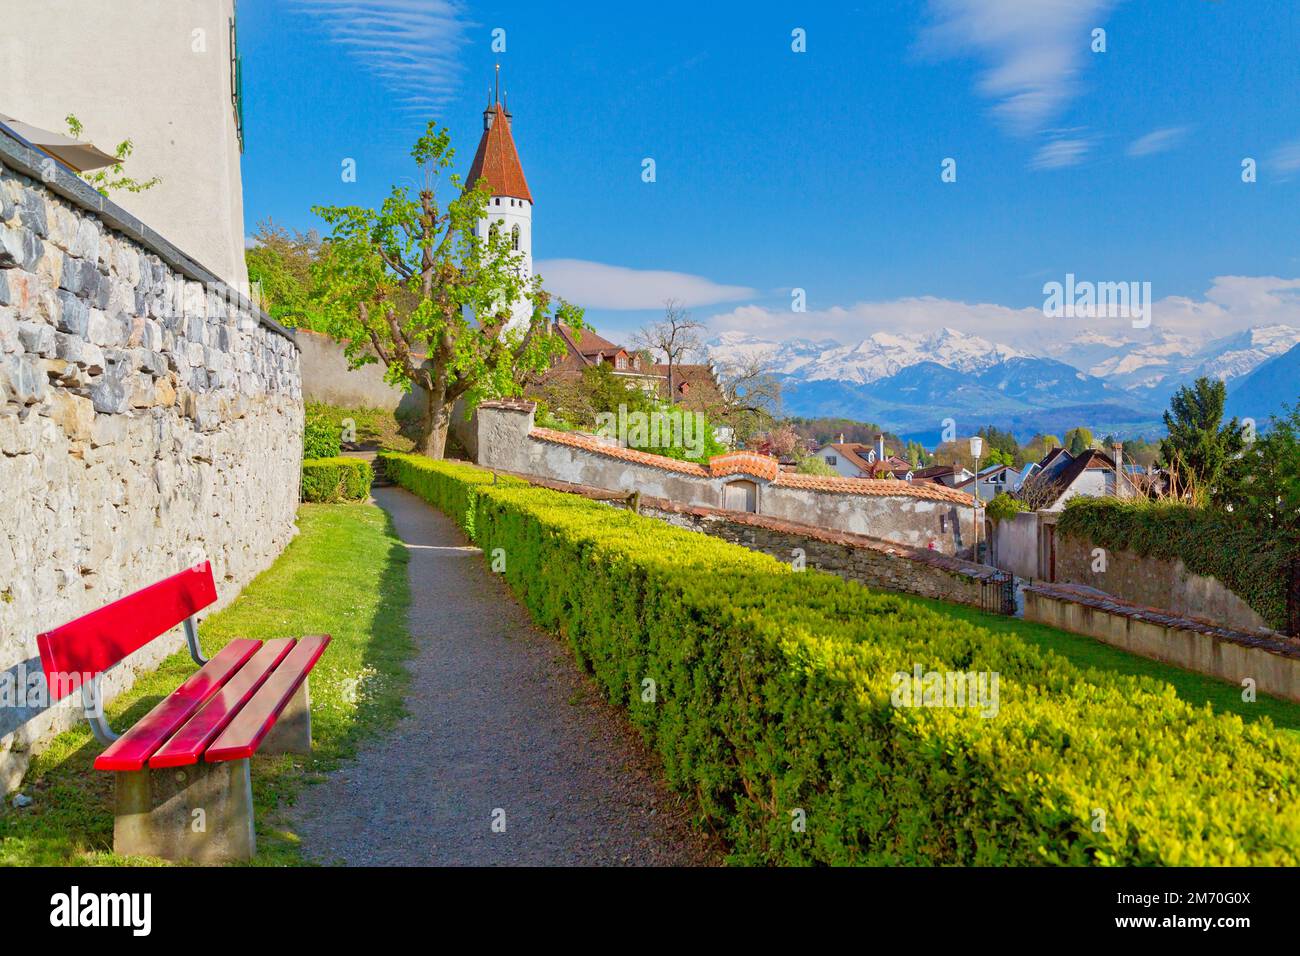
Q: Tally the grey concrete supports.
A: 2